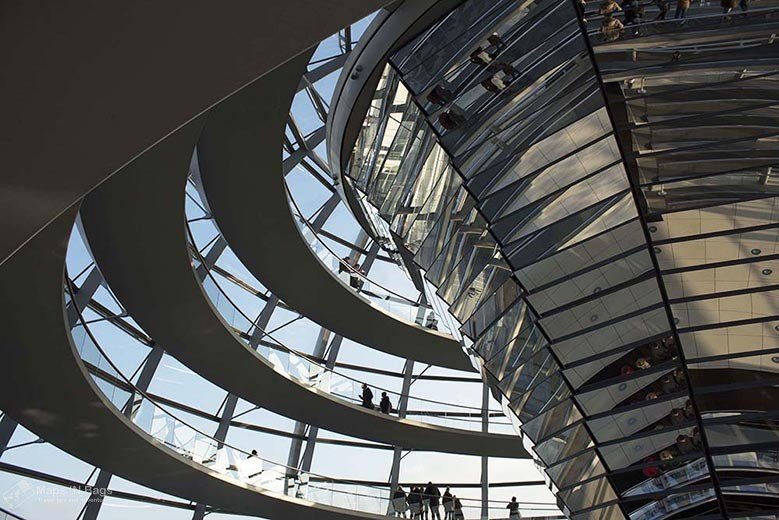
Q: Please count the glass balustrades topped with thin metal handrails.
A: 3